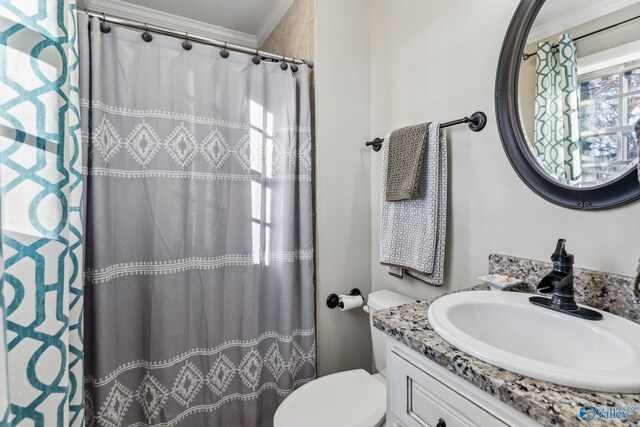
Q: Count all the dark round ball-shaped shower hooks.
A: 7